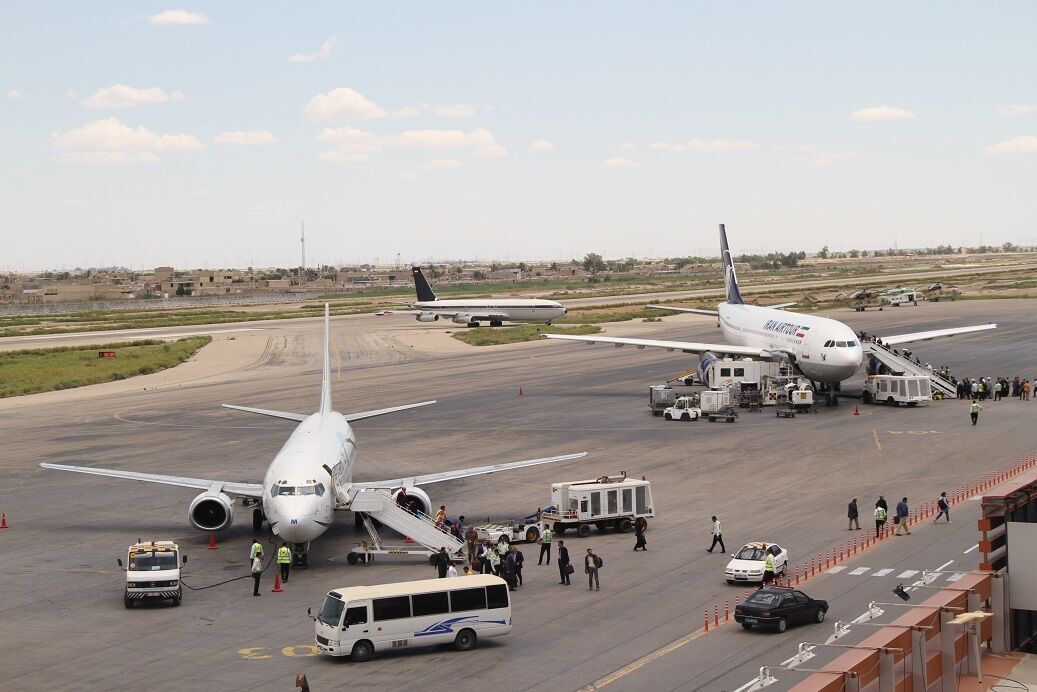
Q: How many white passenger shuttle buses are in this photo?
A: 1